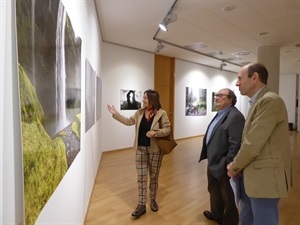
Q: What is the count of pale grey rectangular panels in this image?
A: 2